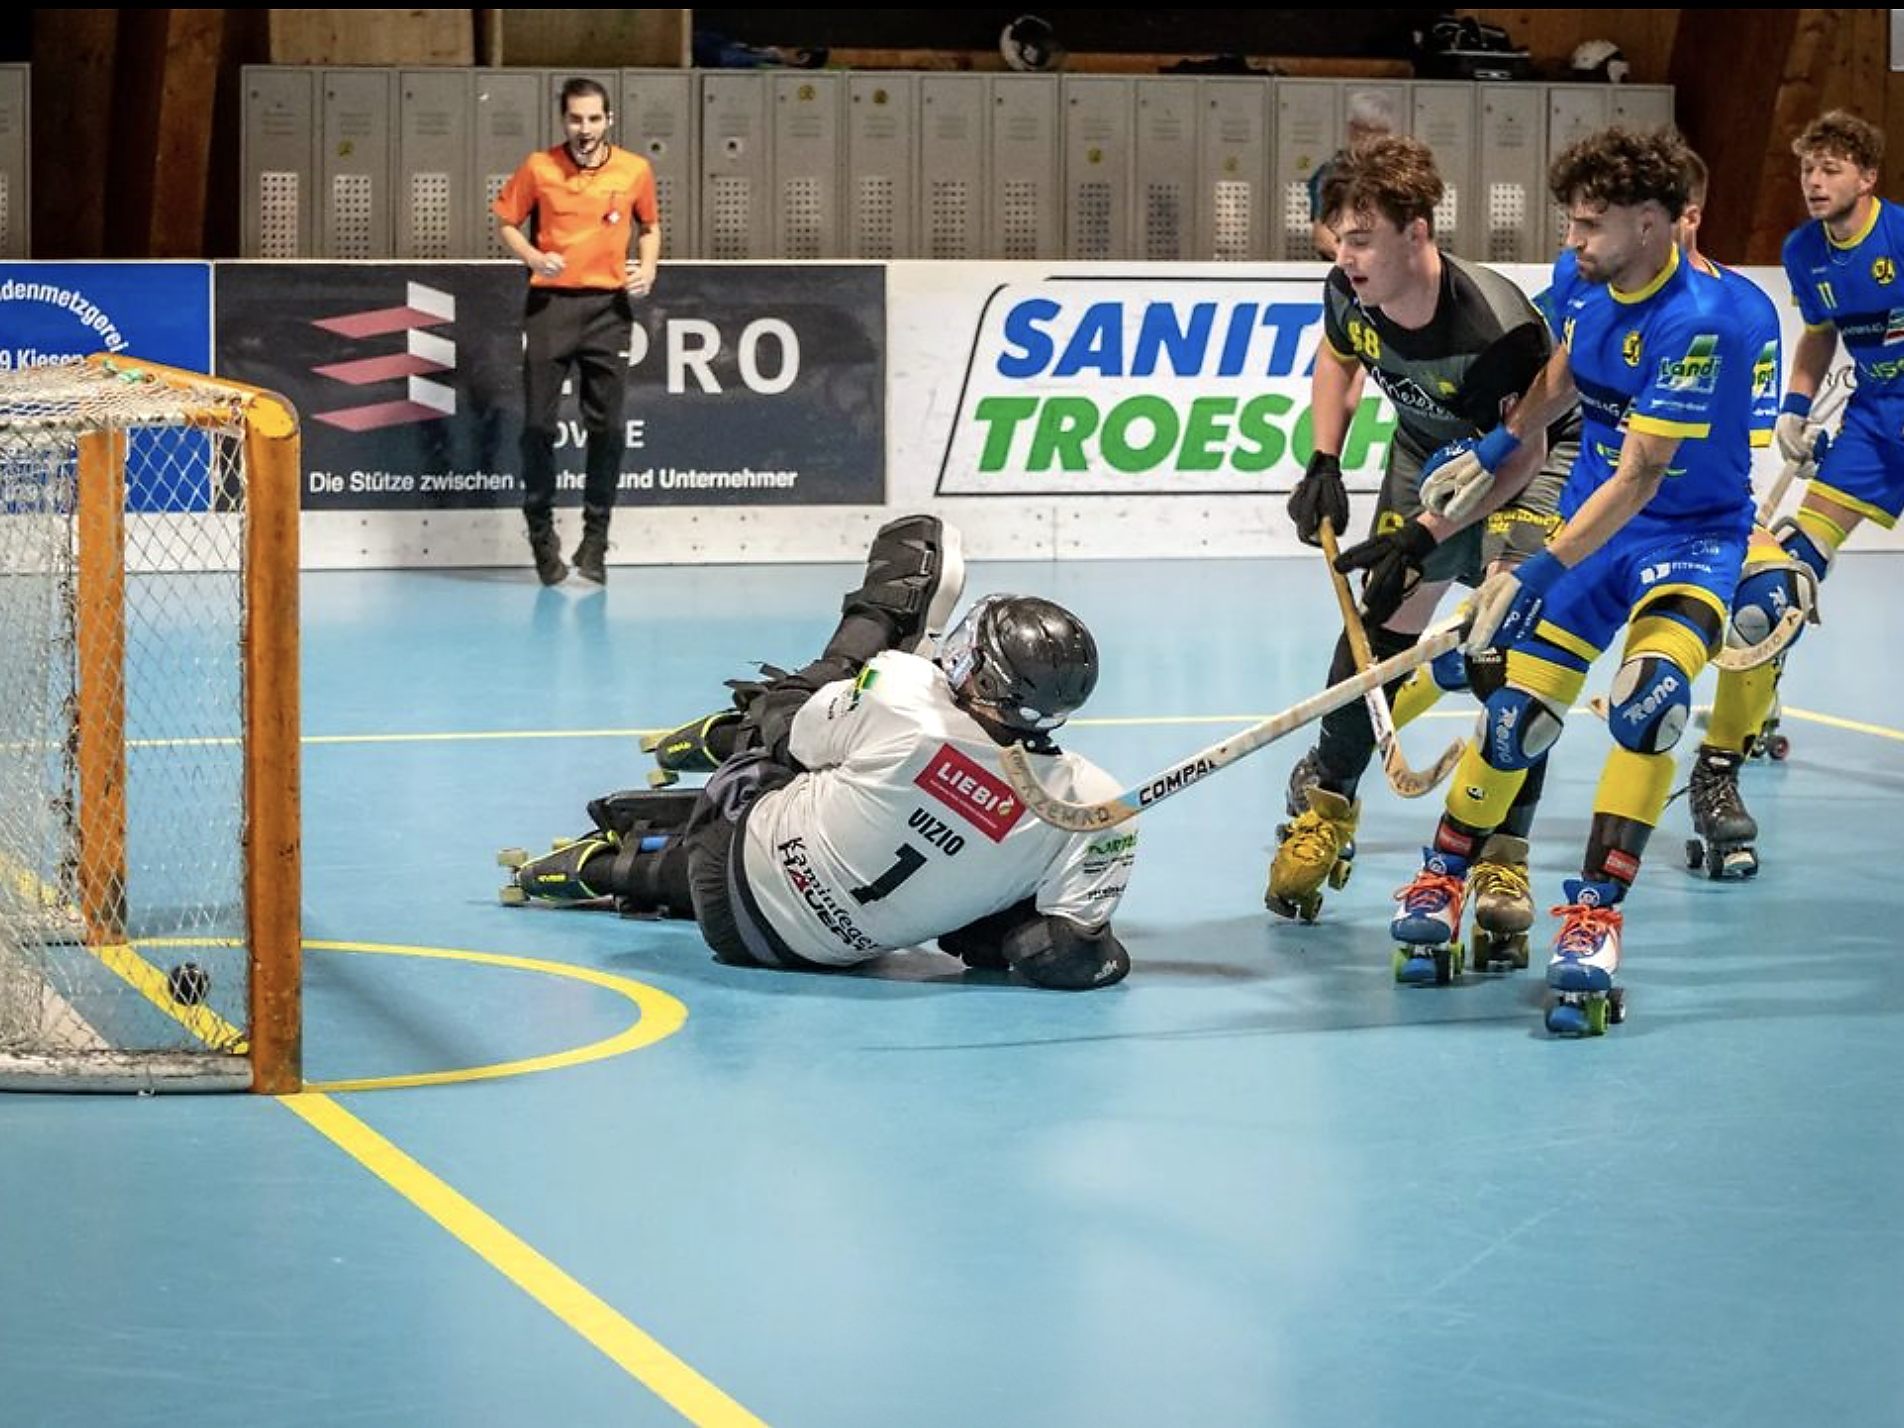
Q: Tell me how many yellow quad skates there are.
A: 2